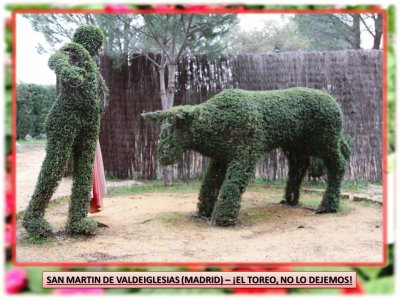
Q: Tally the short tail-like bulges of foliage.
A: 1